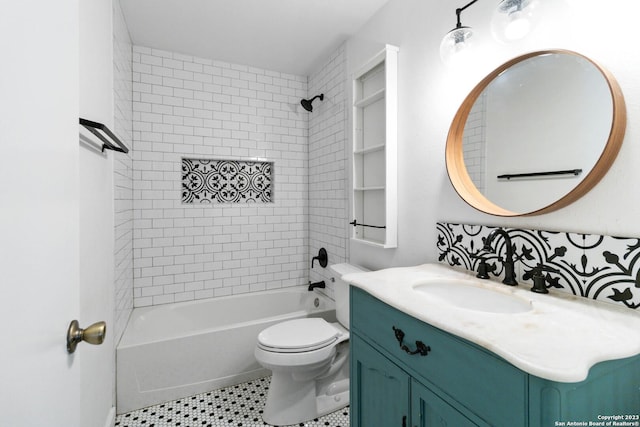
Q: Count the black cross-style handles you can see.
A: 2